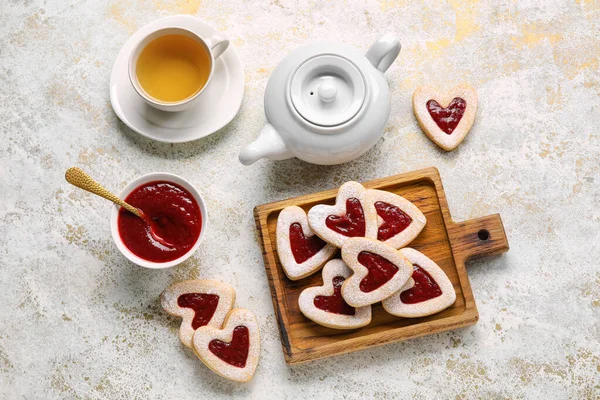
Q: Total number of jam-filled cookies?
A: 9